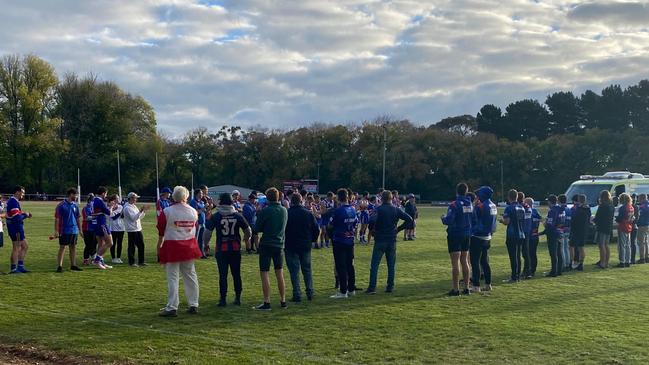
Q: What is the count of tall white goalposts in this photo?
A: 4